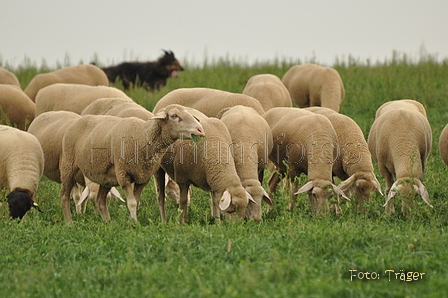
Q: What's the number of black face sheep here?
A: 1